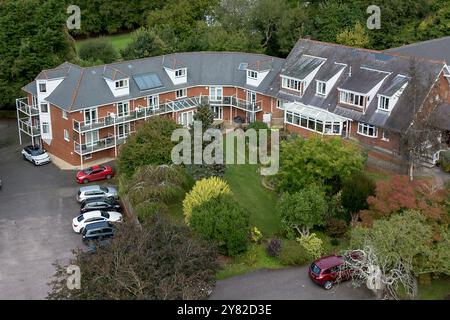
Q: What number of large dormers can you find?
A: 2